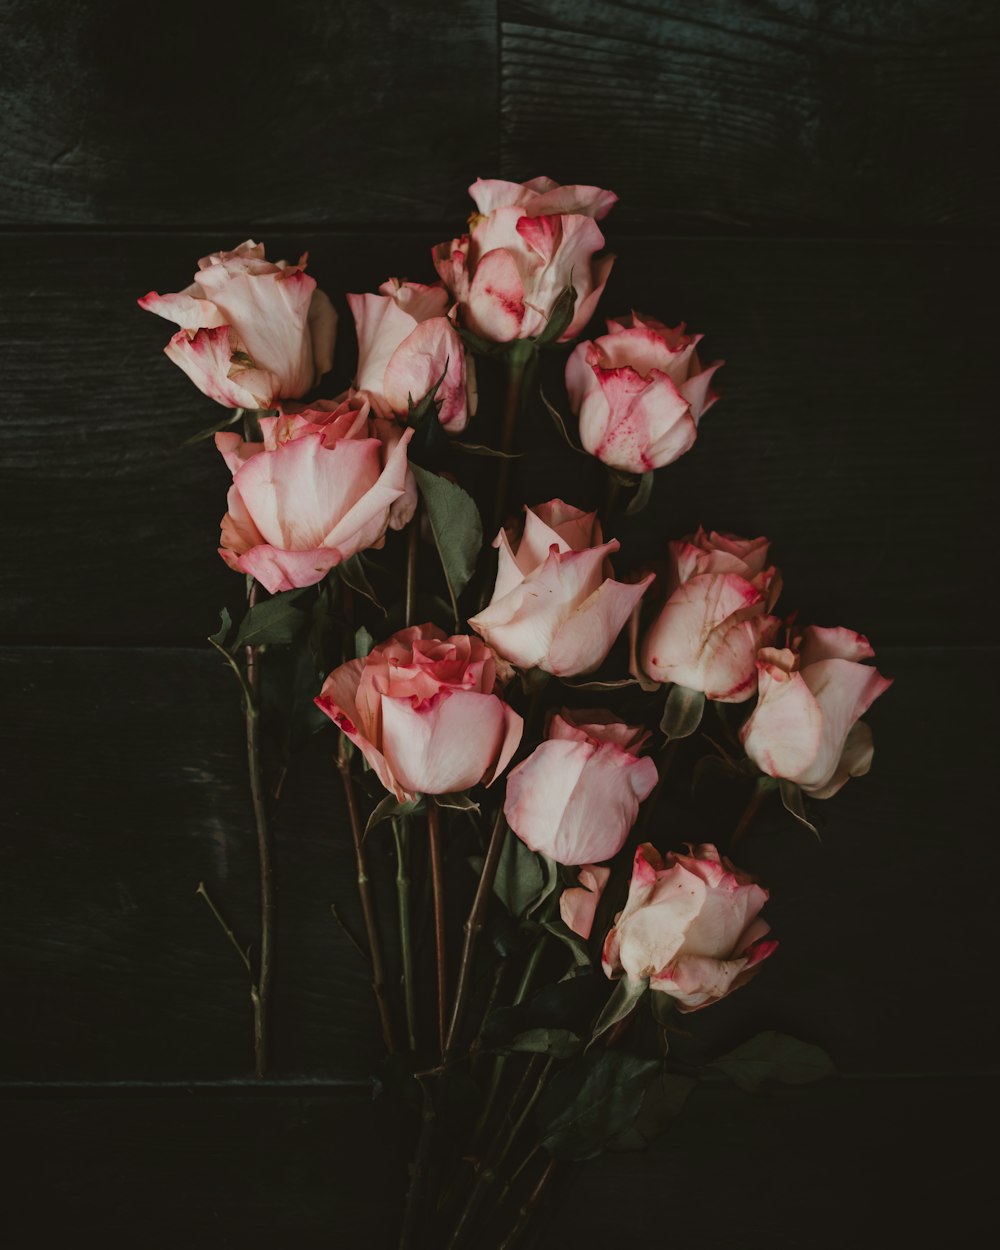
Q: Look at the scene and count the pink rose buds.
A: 11